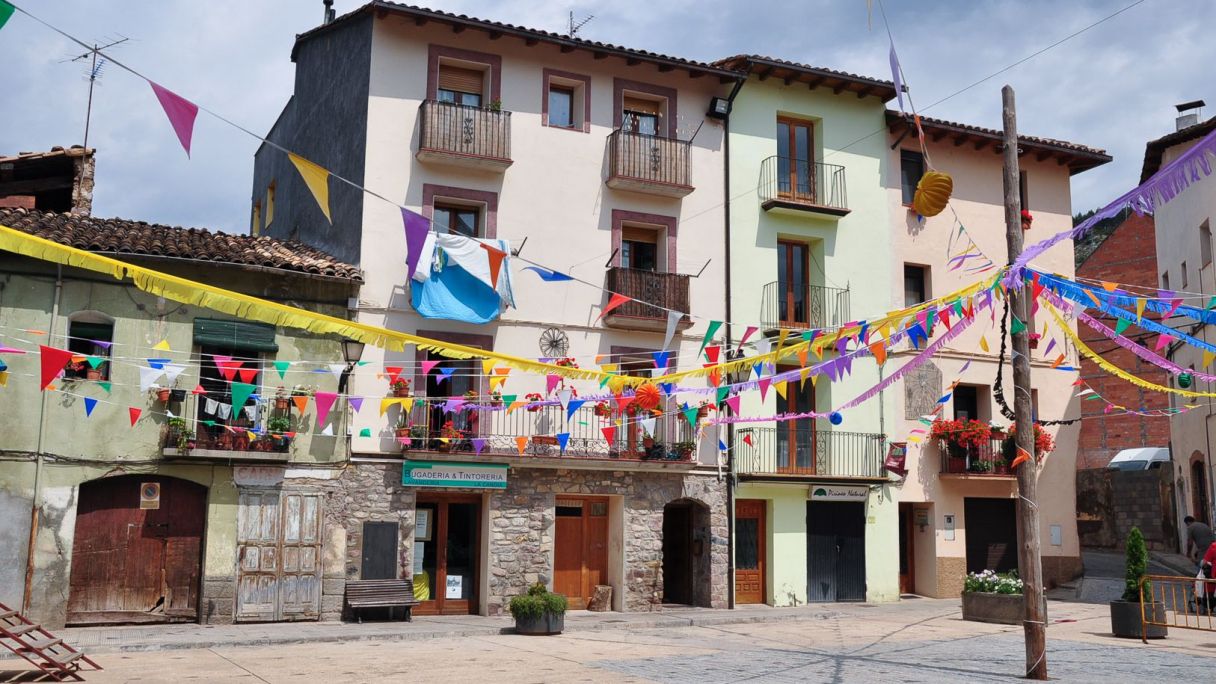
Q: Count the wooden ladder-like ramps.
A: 1